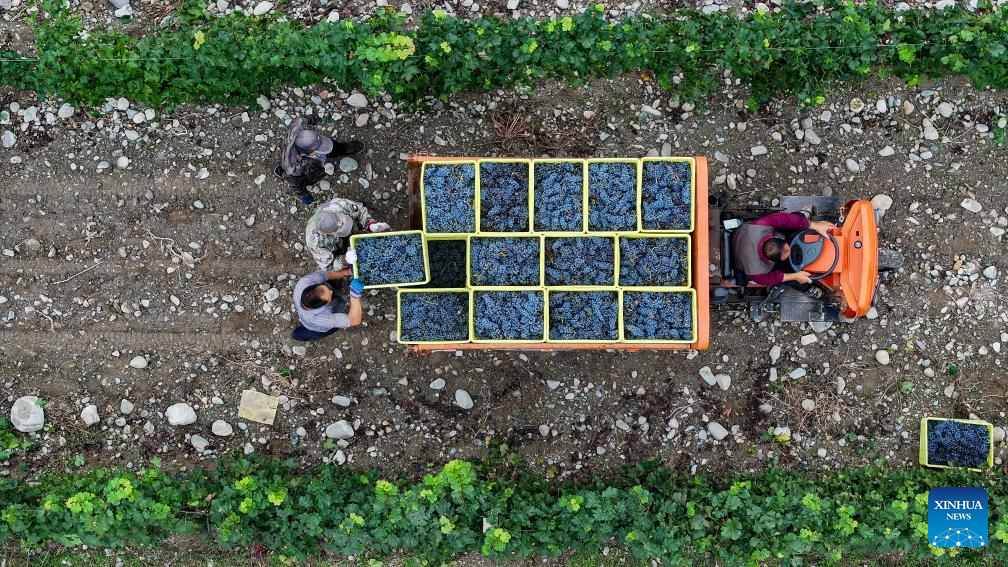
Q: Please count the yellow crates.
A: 15